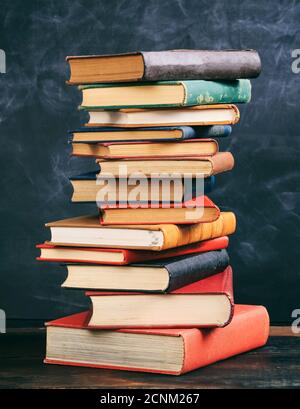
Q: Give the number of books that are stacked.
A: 13